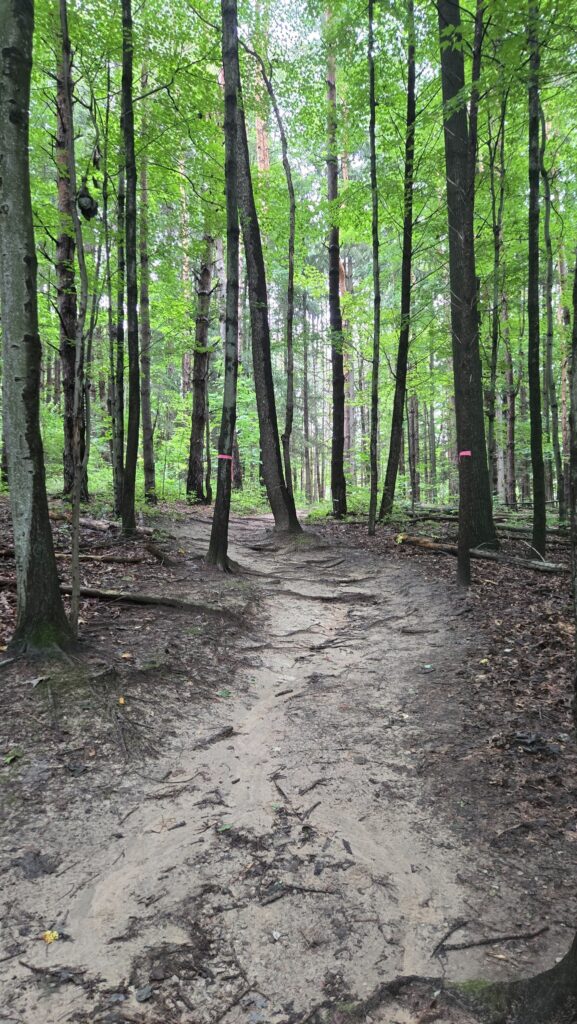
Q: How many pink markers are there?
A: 2